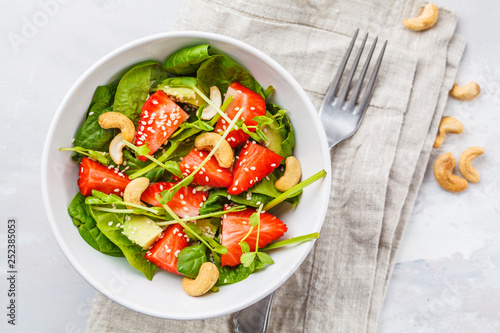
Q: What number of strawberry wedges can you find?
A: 8